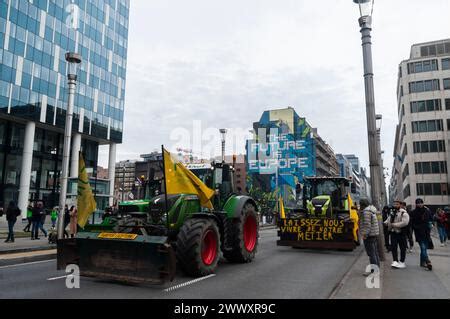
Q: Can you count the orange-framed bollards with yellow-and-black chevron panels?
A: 0